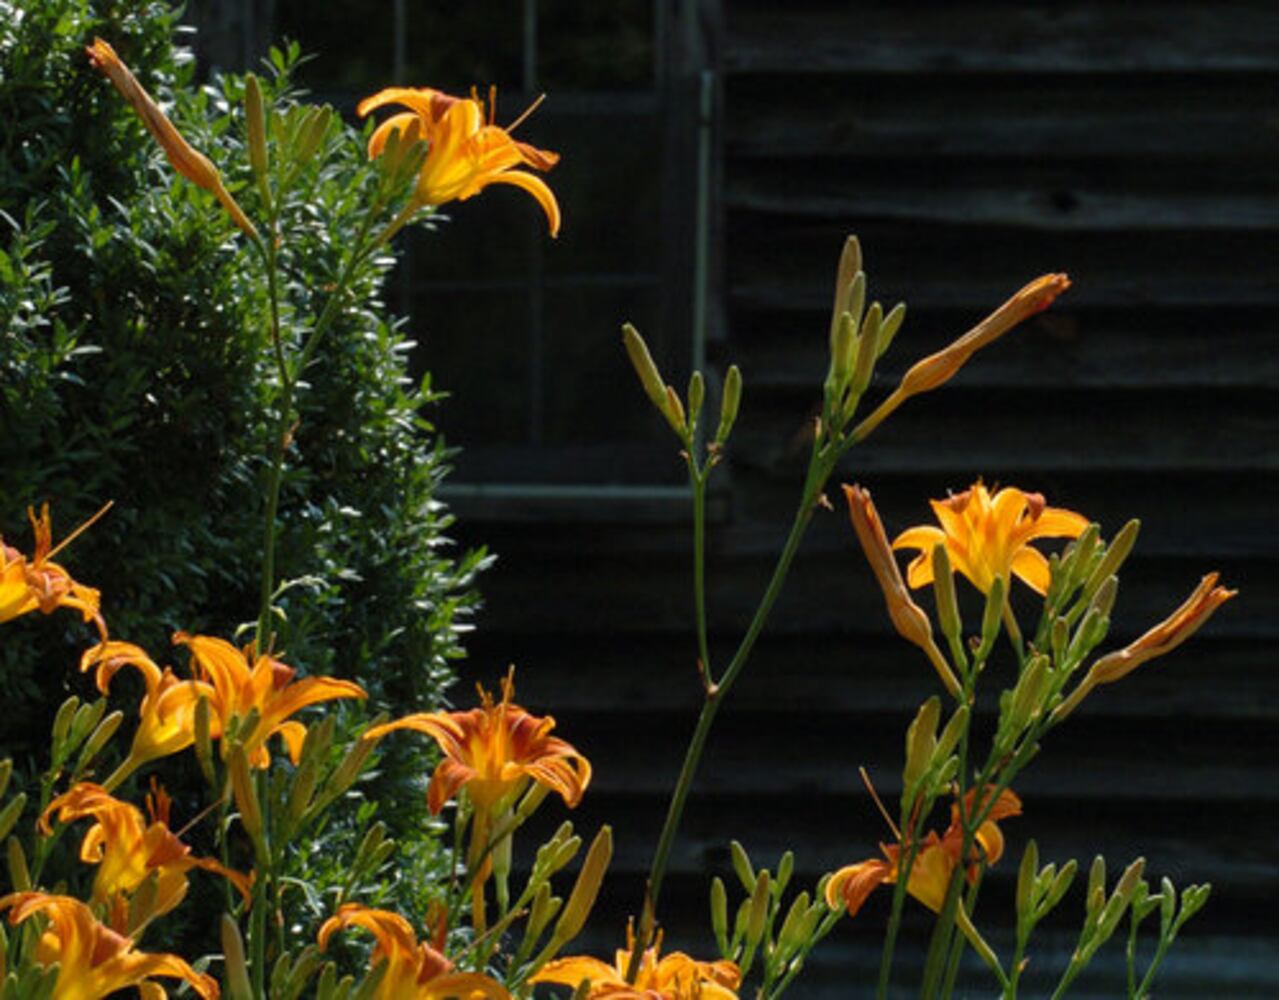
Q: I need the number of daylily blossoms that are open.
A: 11